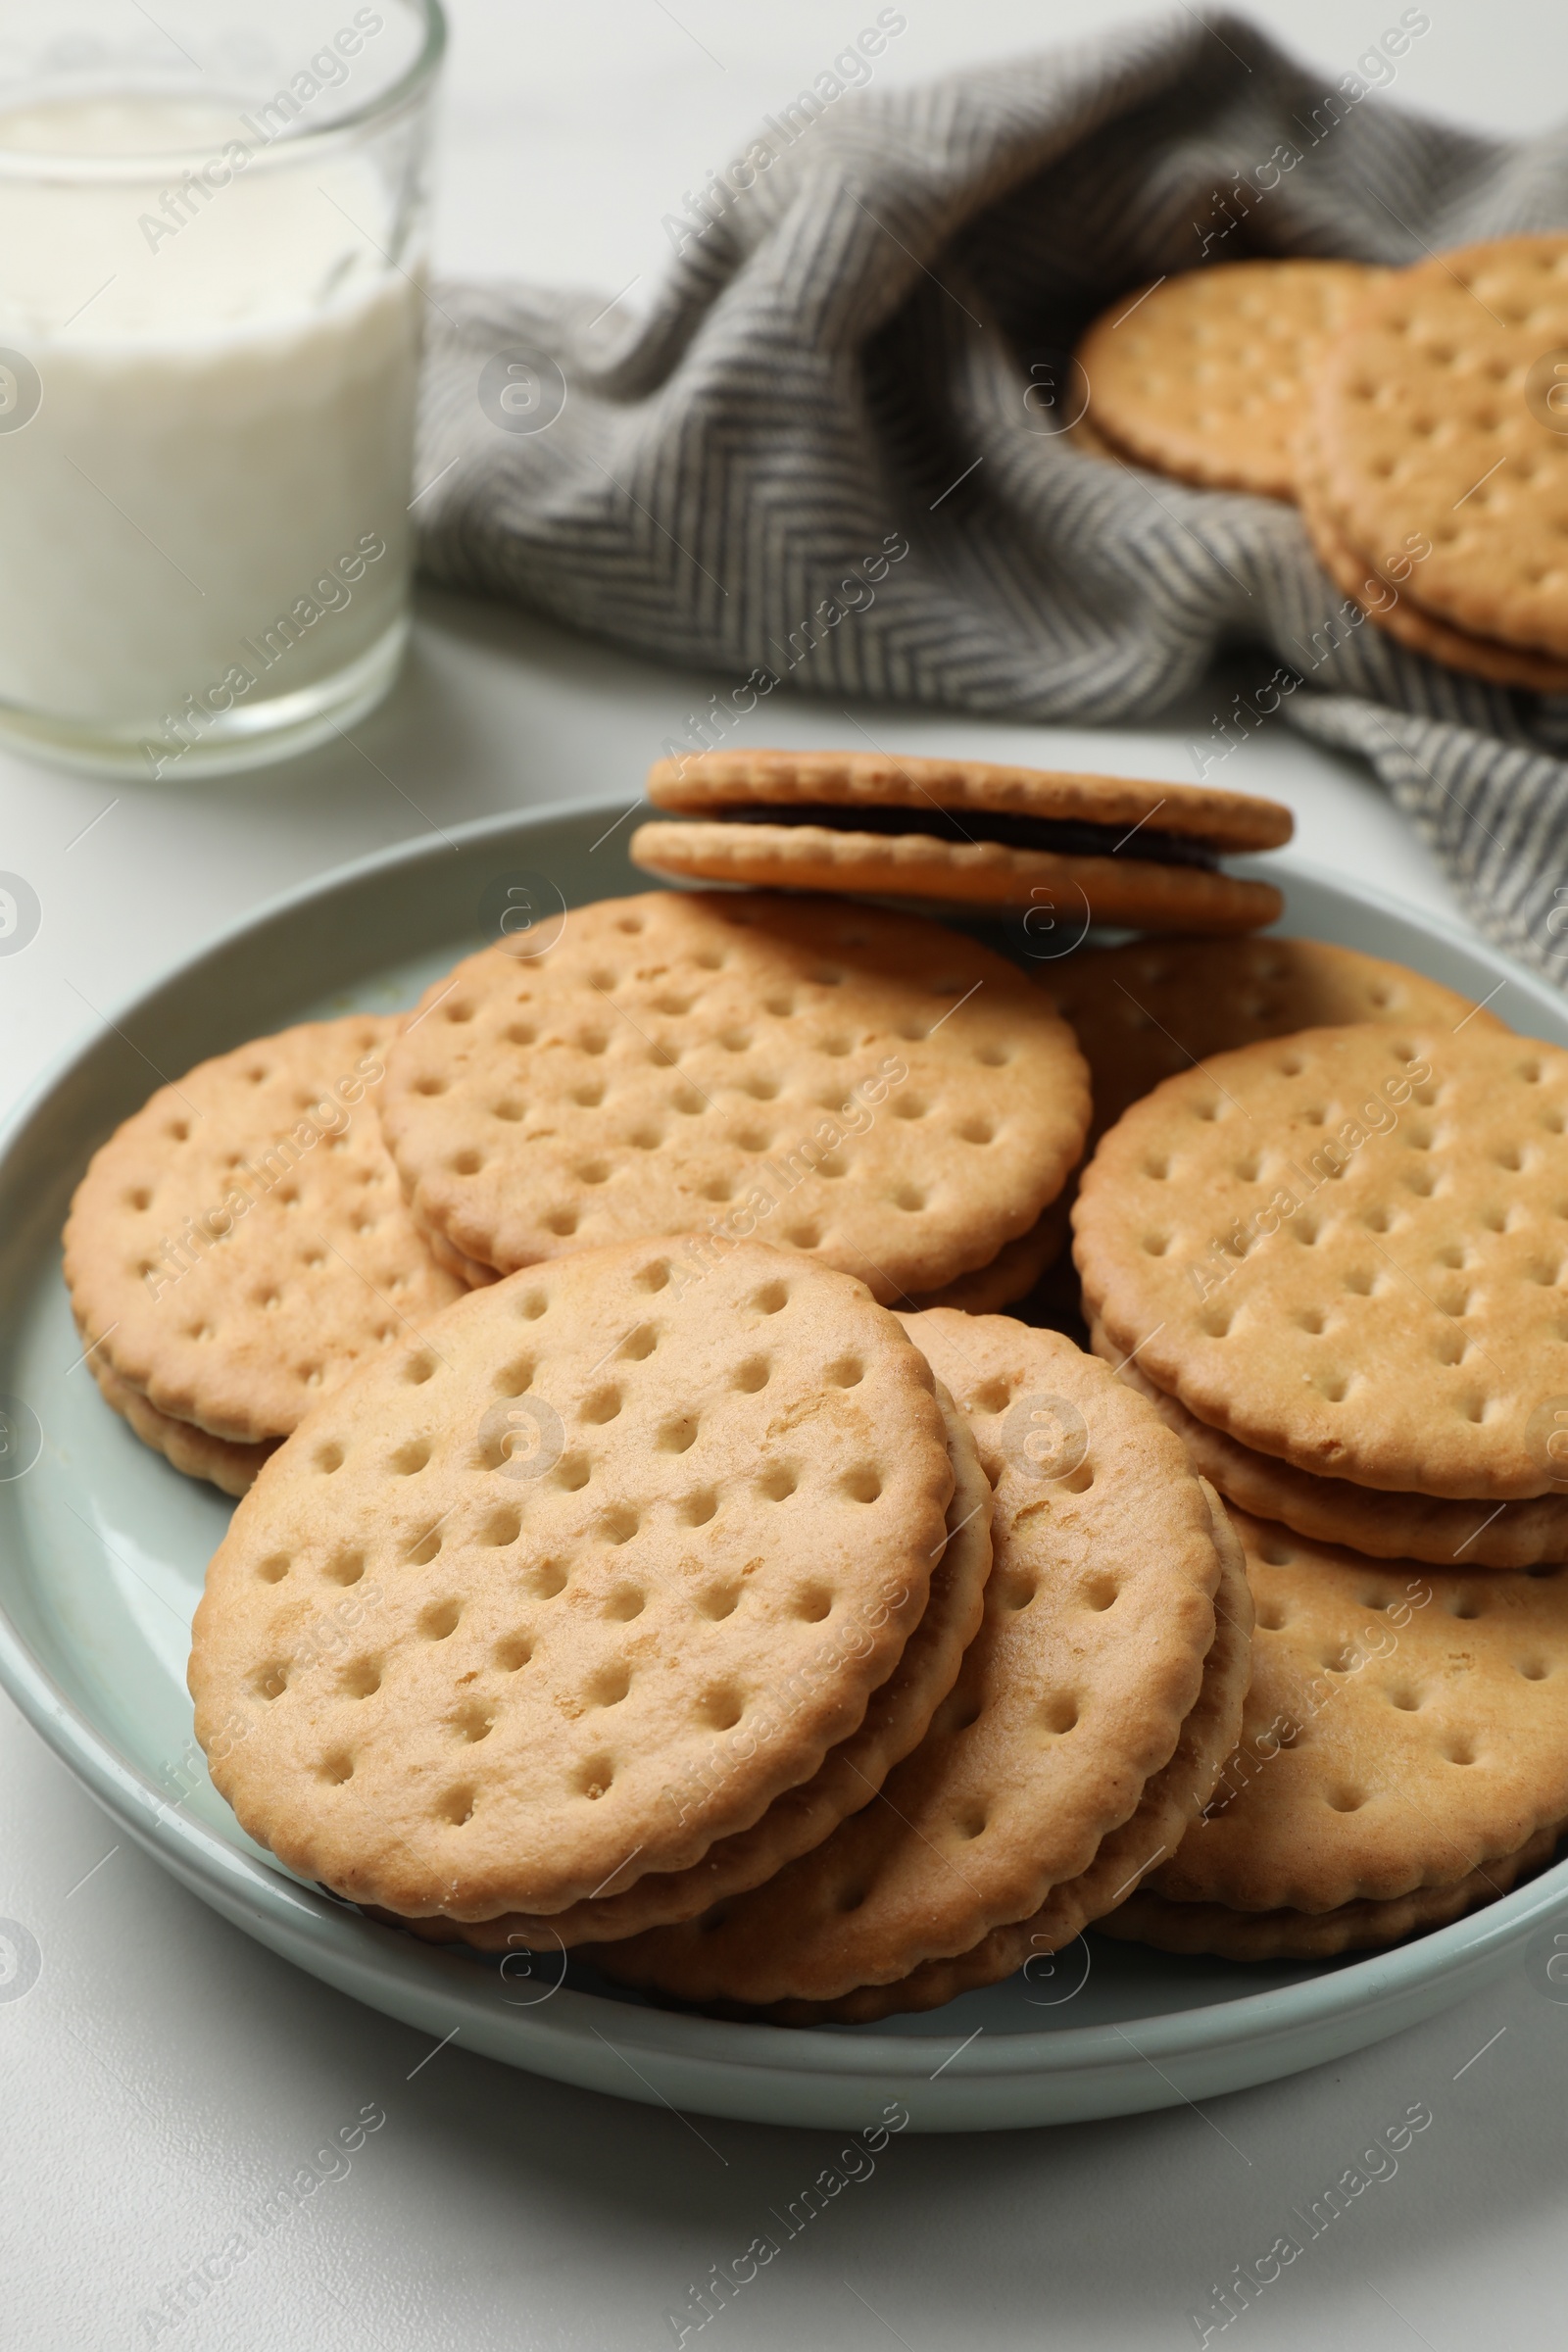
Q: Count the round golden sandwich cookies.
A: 10